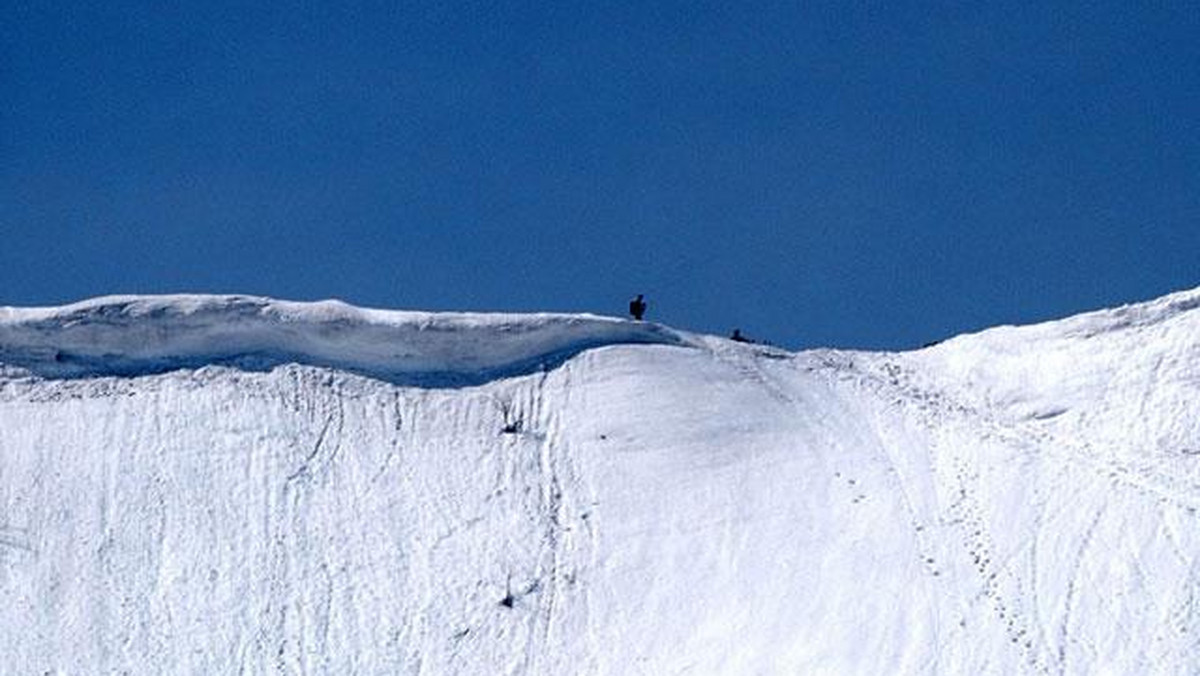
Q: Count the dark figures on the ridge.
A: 2